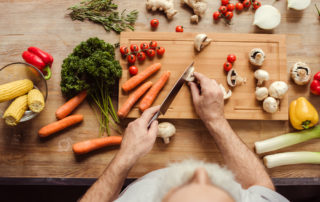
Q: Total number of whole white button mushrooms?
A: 7